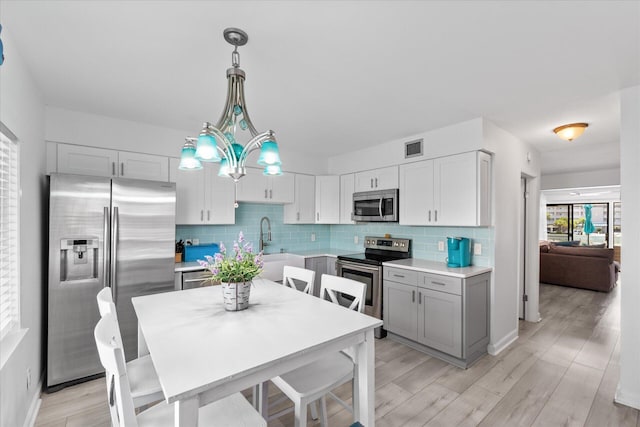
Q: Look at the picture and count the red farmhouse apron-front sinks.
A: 0